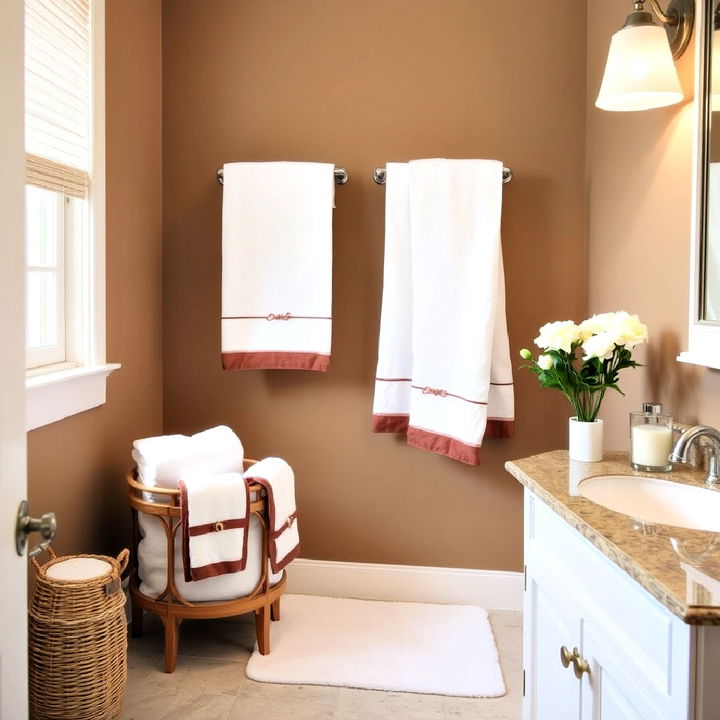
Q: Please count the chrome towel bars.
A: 2